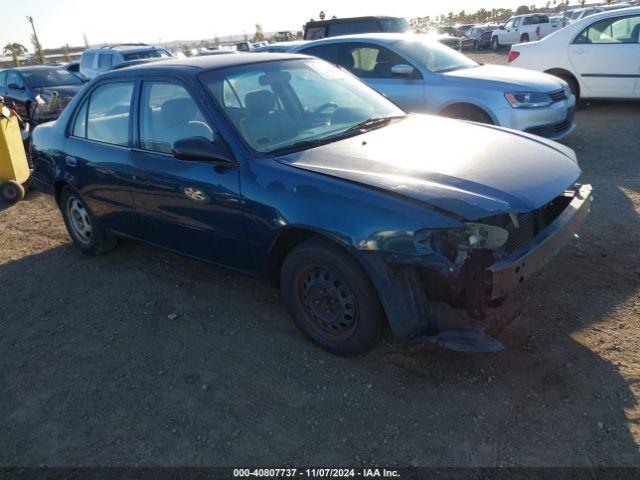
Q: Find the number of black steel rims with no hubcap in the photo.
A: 1